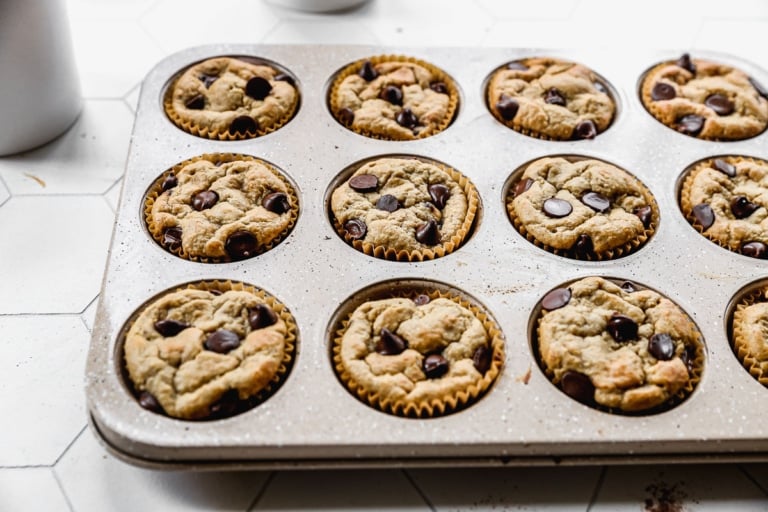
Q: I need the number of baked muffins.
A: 12